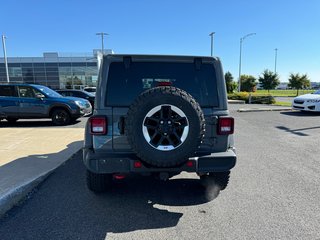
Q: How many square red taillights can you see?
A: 2